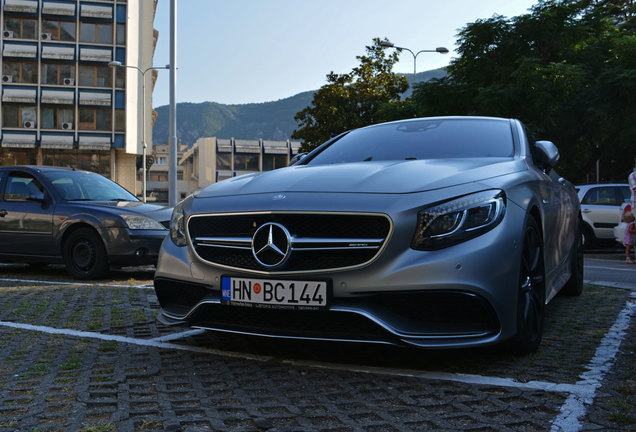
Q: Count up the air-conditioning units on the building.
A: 6